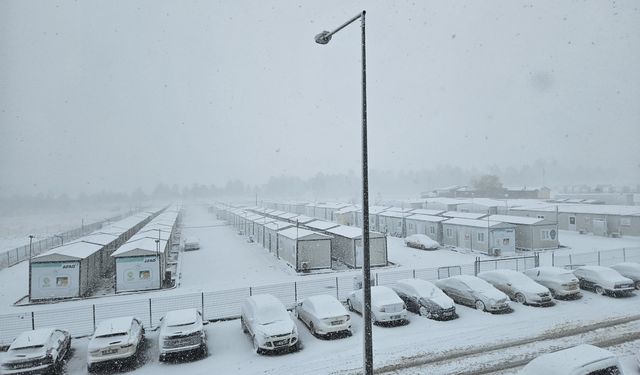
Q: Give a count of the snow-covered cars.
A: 15